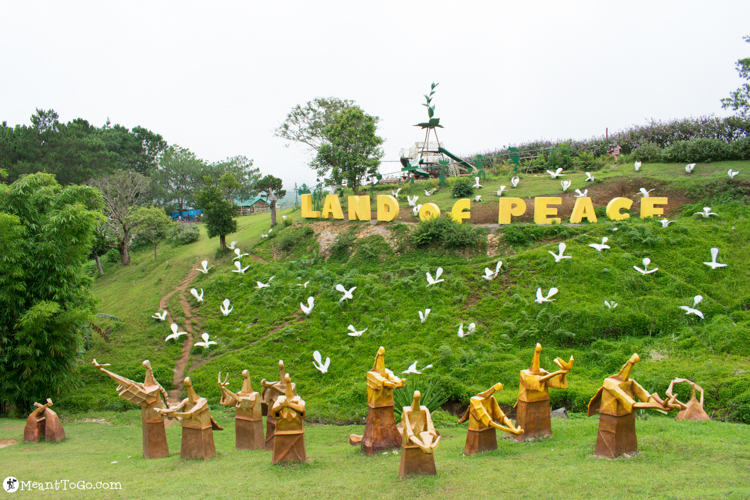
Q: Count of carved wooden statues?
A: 12